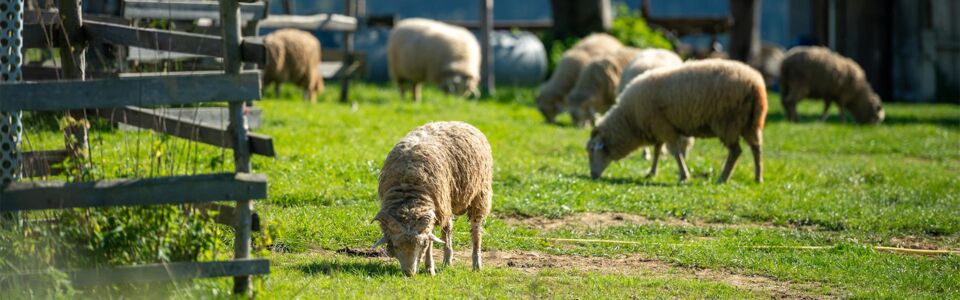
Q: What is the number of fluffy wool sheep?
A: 8